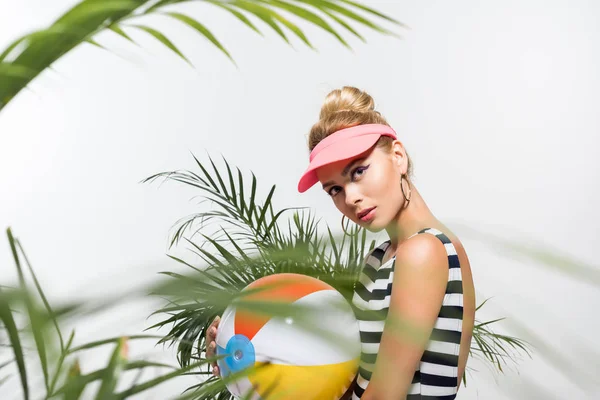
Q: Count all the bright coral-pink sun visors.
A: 1